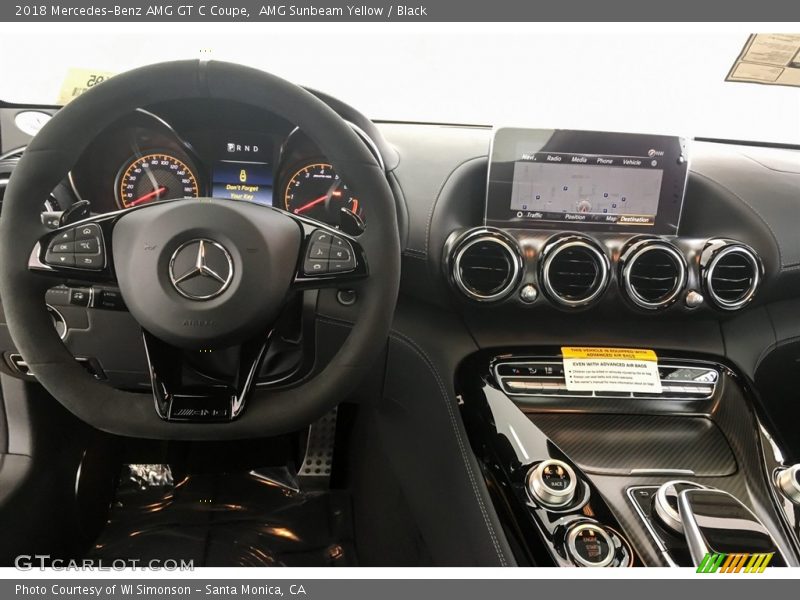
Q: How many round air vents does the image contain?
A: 4